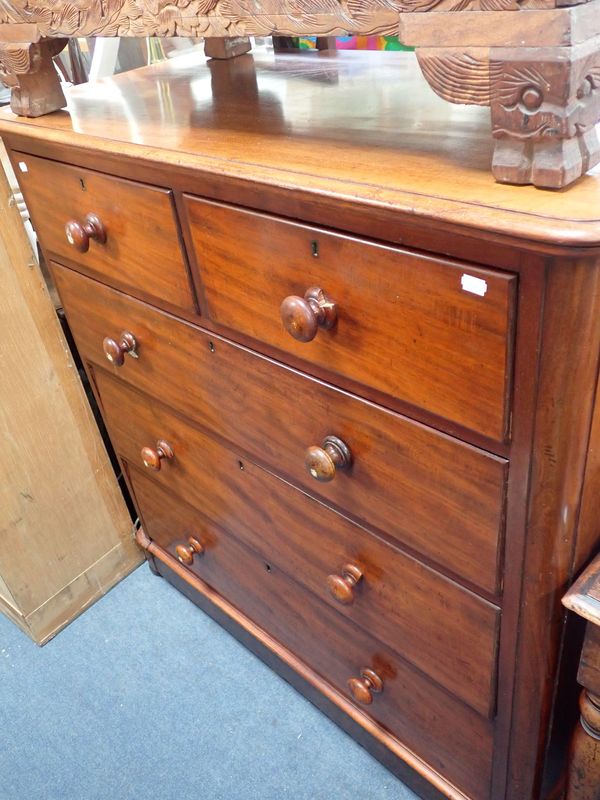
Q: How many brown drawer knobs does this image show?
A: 8